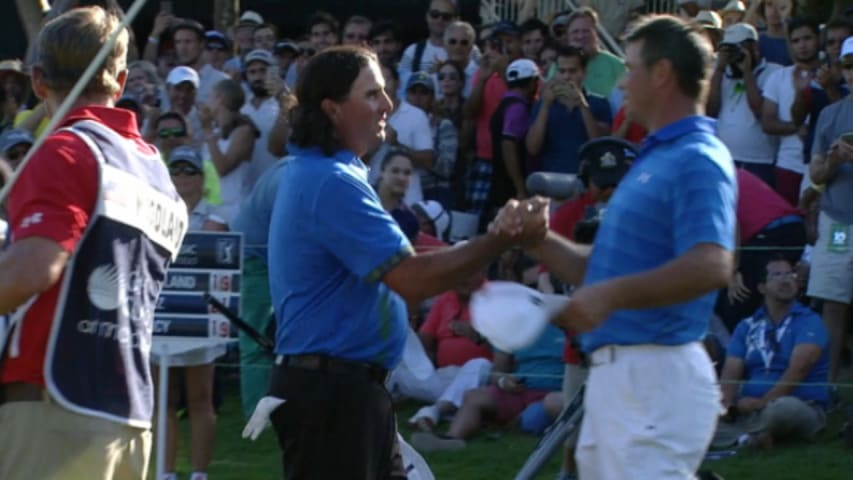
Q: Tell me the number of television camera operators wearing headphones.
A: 1